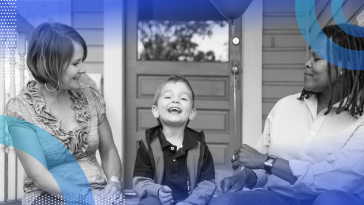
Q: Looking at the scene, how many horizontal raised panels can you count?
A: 3